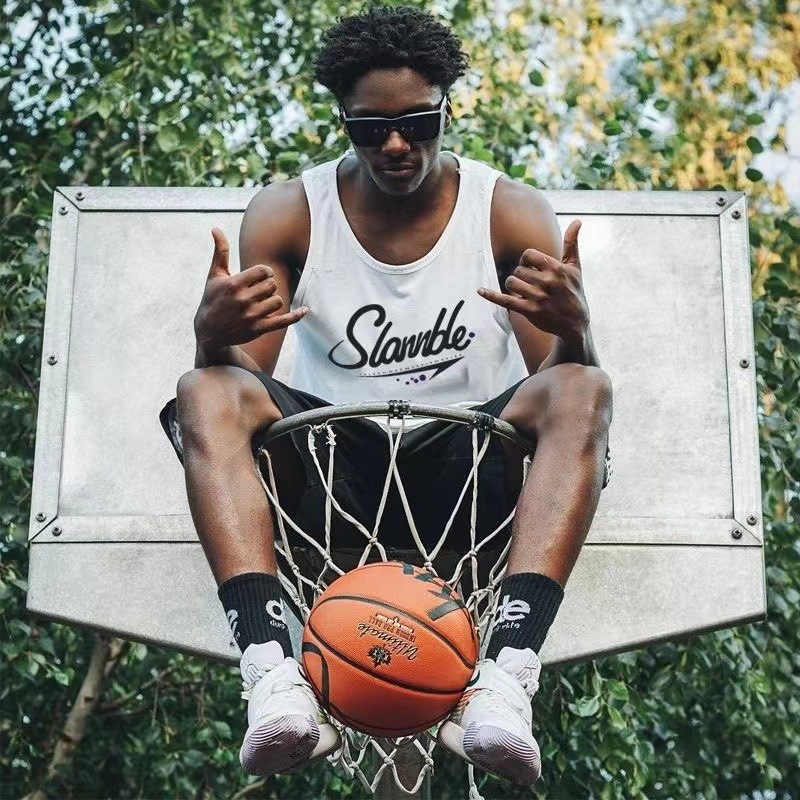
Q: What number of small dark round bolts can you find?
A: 10